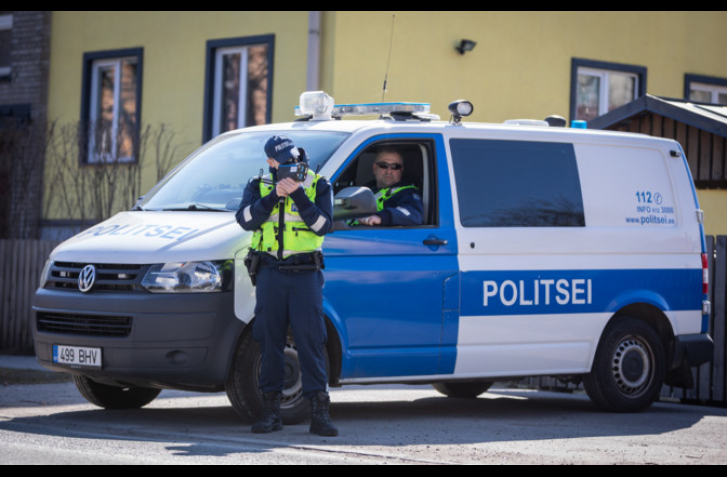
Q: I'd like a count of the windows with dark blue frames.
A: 4